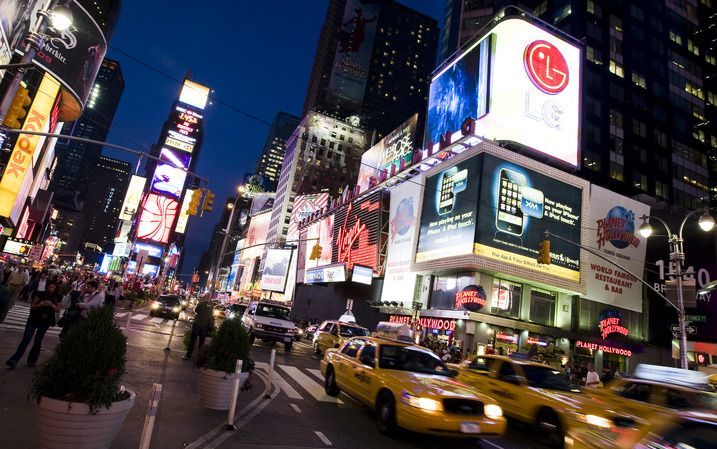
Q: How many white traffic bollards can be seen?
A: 5